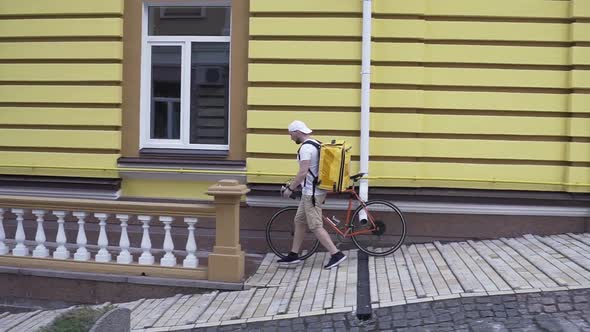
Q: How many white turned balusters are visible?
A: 10